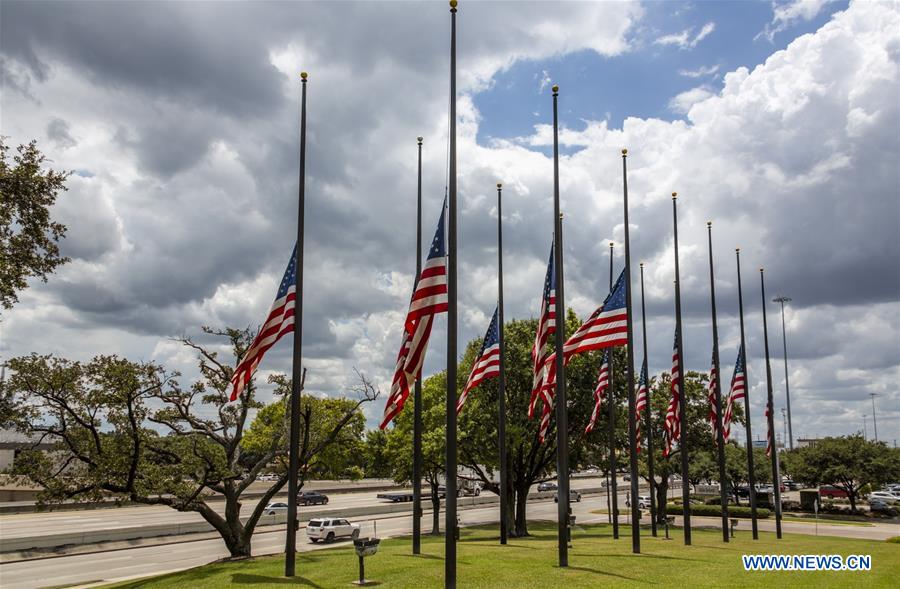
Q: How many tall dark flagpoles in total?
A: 13